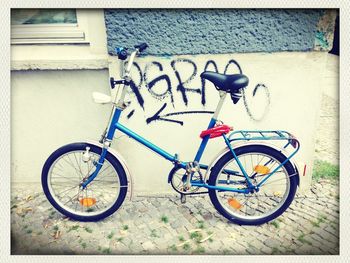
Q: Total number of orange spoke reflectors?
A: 3